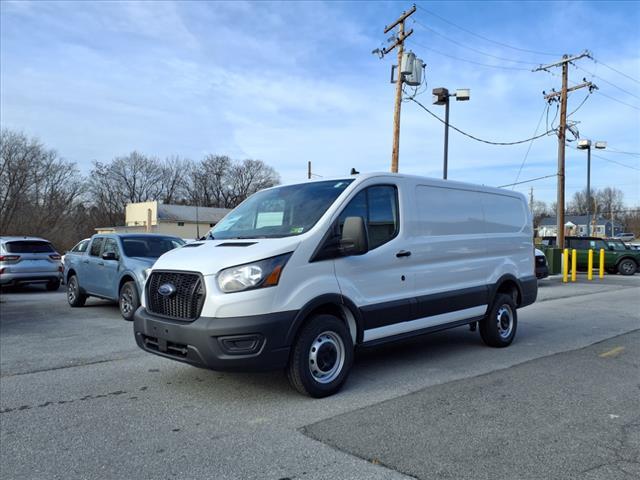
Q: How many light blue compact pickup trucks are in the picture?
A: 1